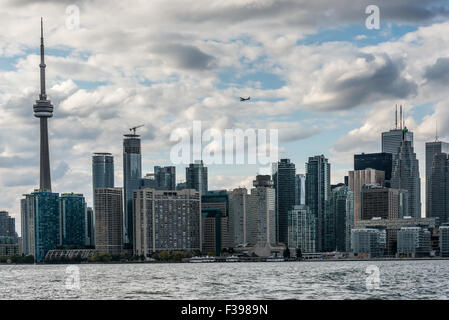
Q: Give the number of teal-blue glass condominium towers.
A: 2